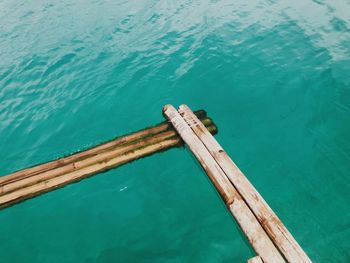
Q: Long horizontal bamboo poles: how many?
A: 3